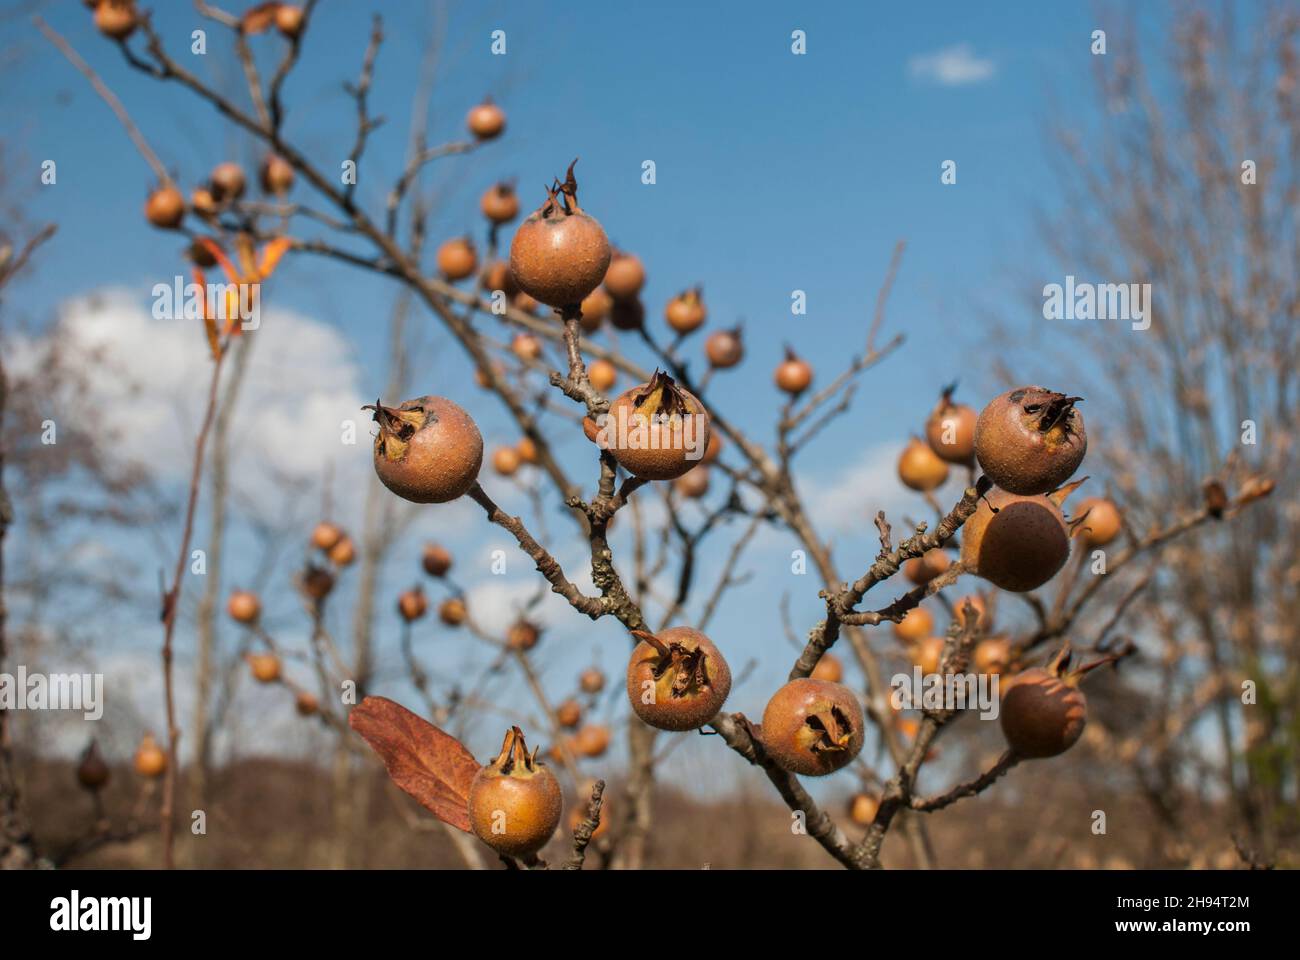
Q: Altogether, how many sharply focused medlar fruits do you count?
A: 9